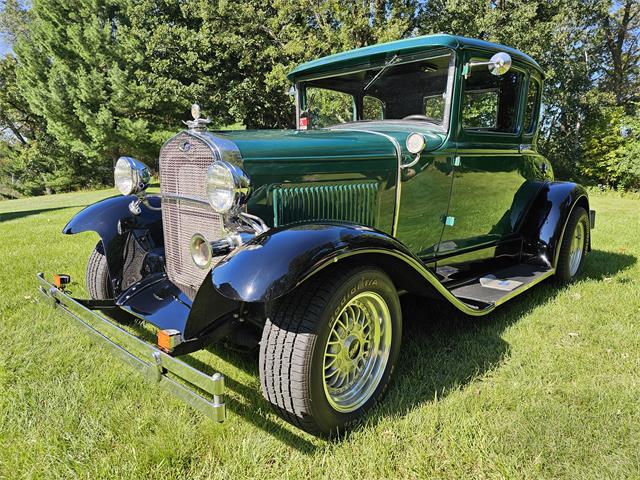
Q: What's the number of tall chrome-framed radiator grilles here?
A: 1